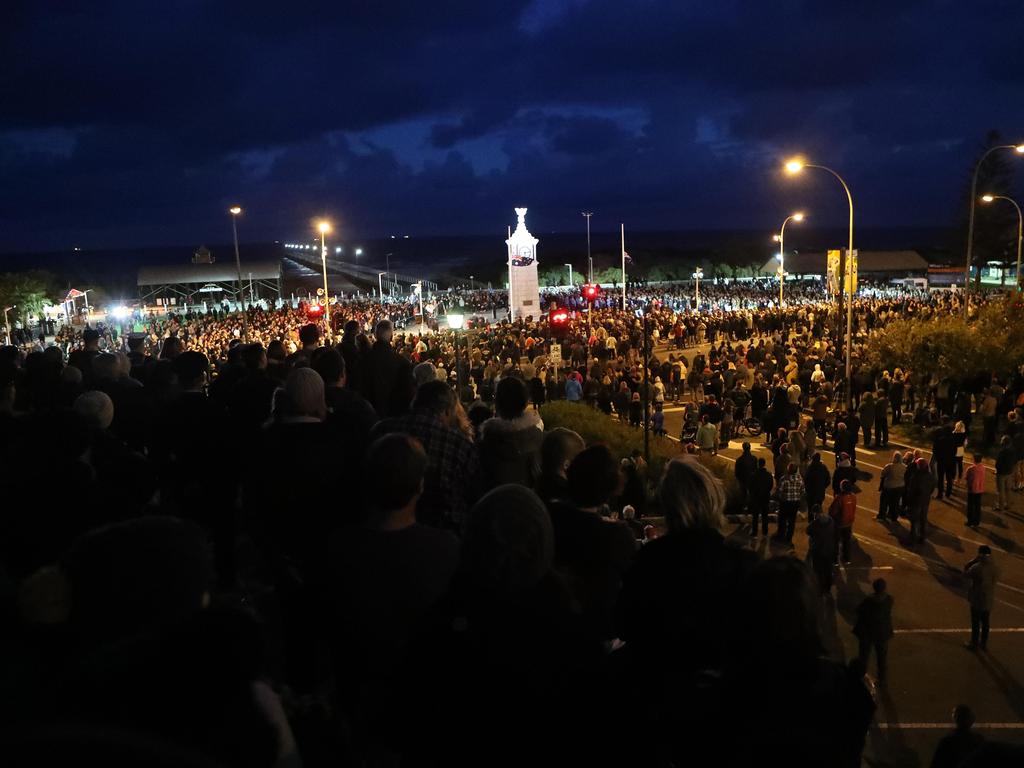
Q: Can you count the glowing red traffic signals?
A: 3